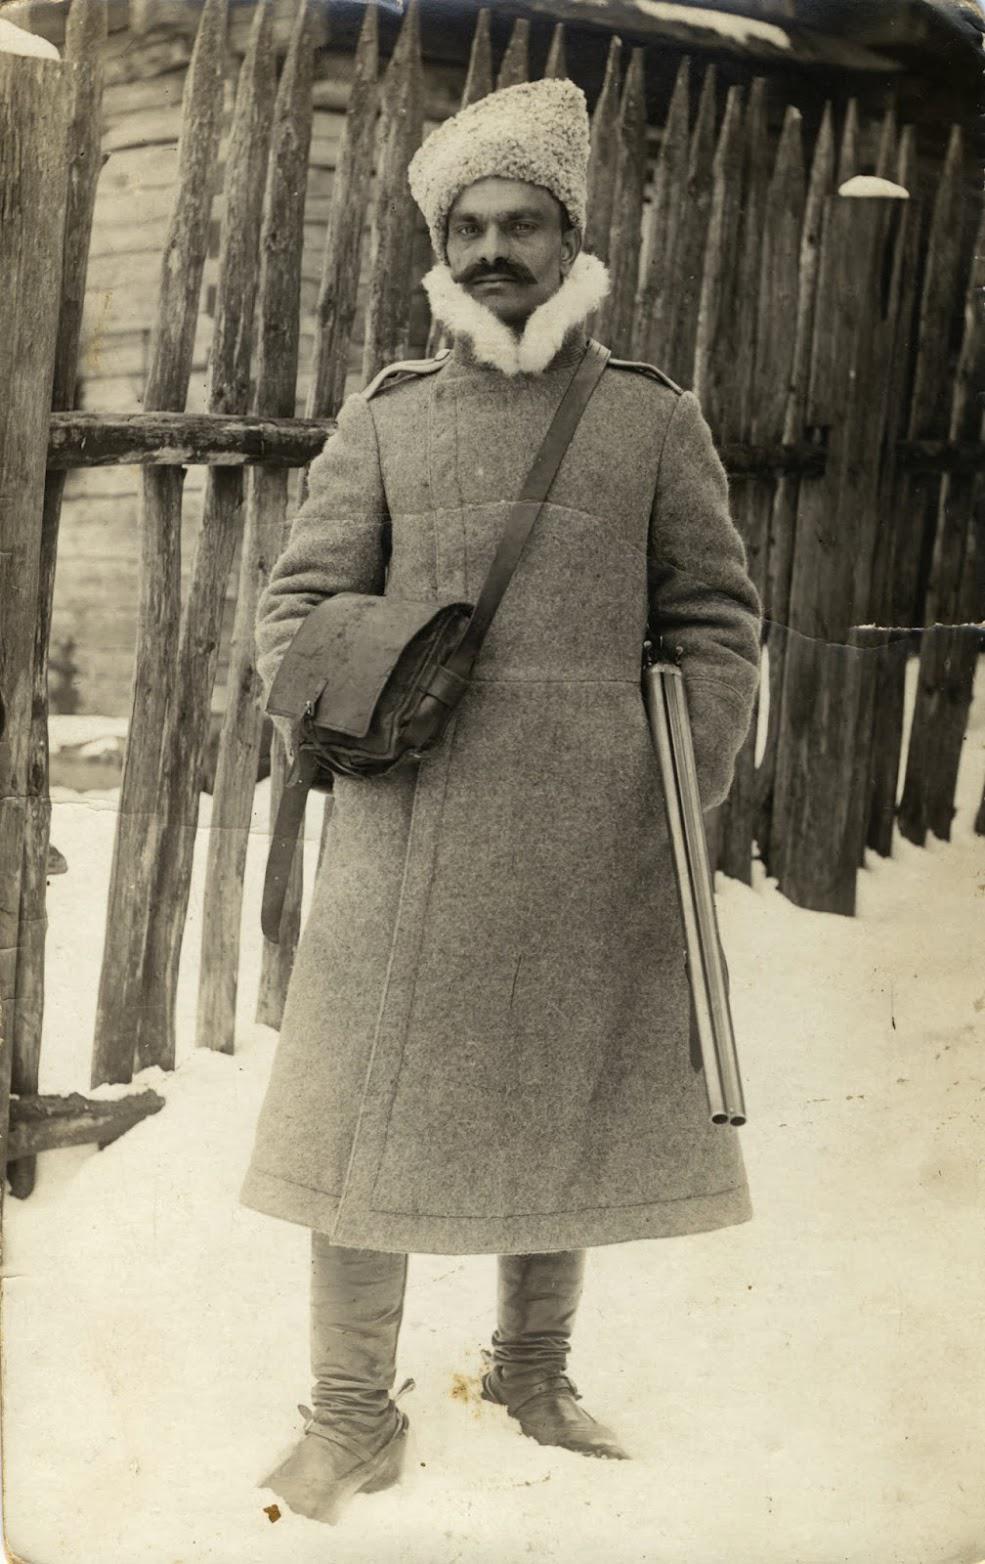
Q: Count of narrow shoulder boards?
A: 2